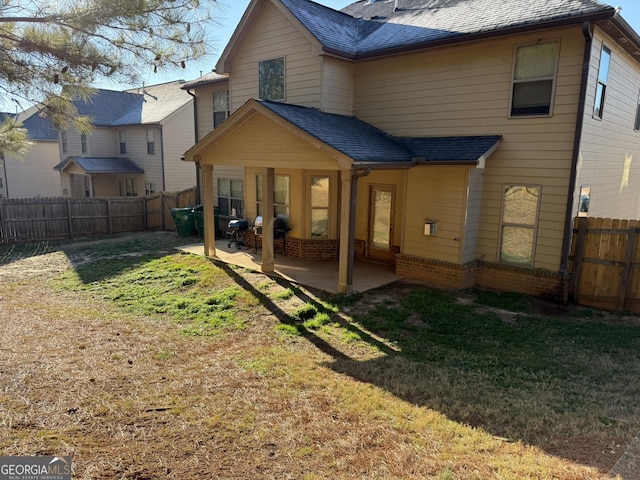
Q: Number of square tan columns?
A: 3